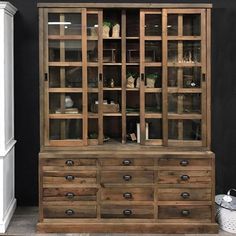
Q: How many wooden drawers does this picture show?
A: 12